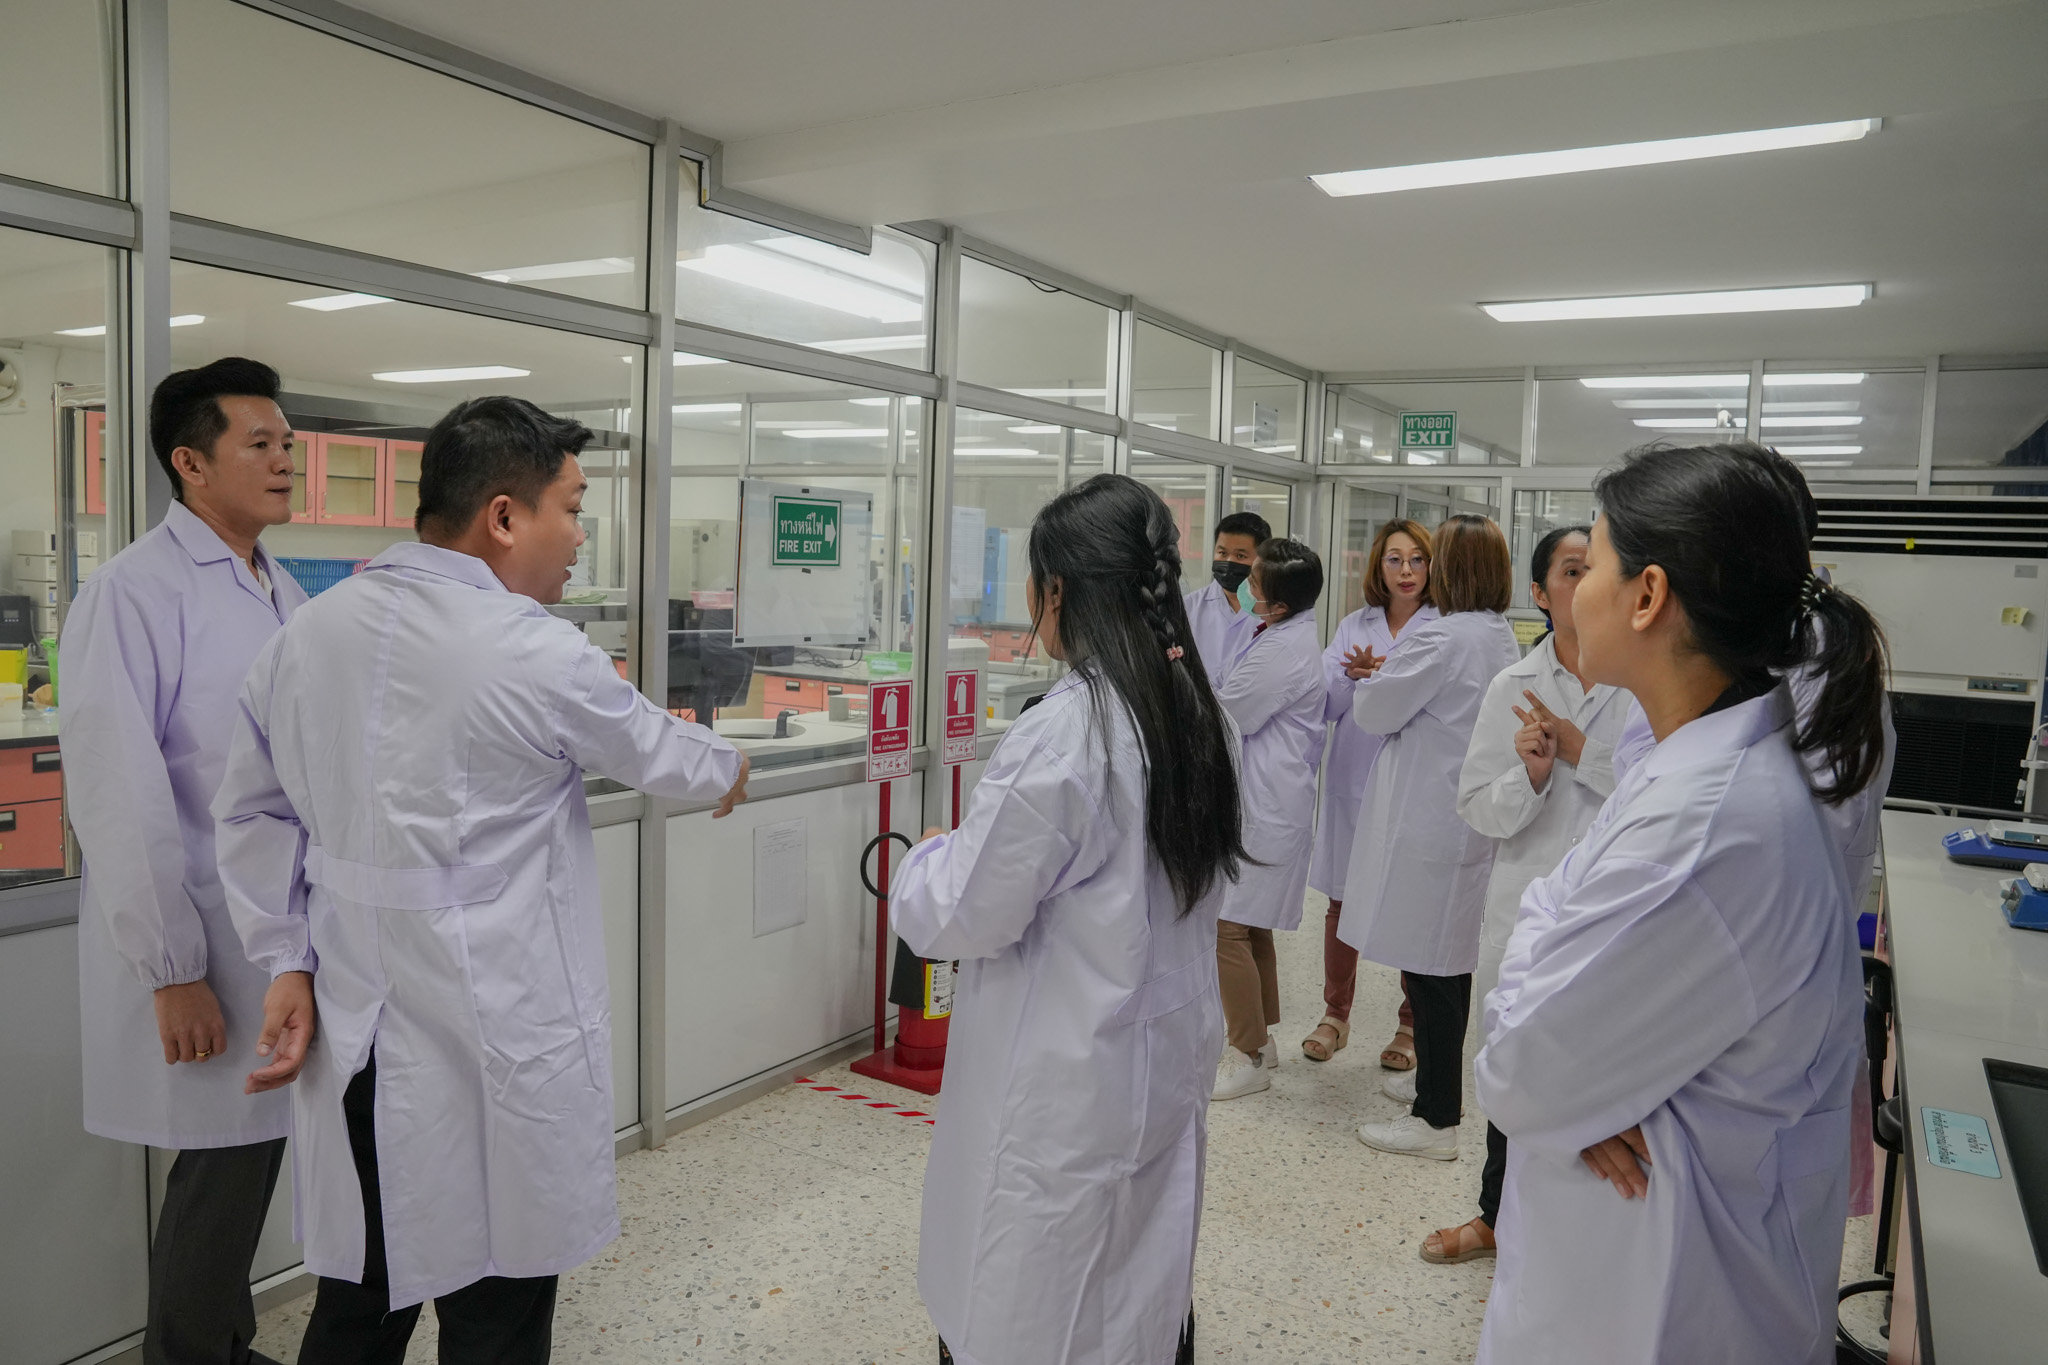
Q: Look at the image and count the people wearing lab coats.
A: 10